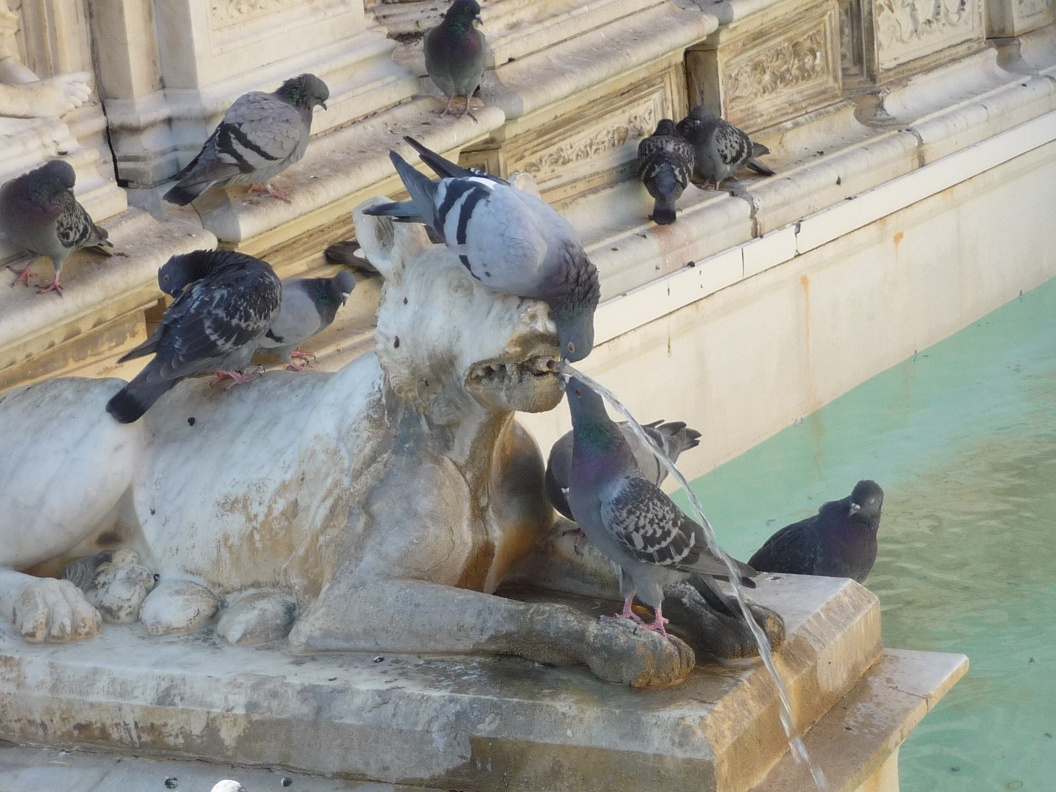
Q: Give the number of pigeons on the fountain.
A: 12